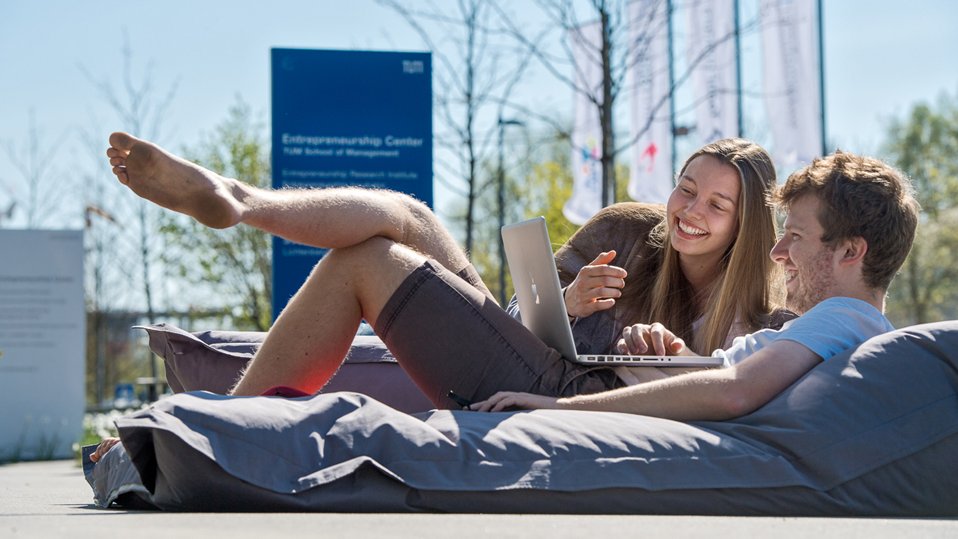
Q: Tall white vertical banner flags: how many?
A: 4